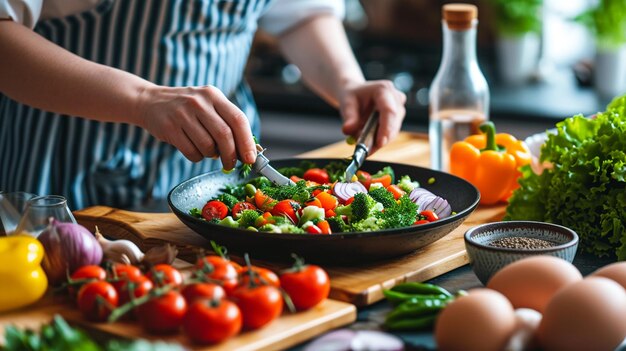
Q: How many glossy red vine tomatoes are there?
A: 12